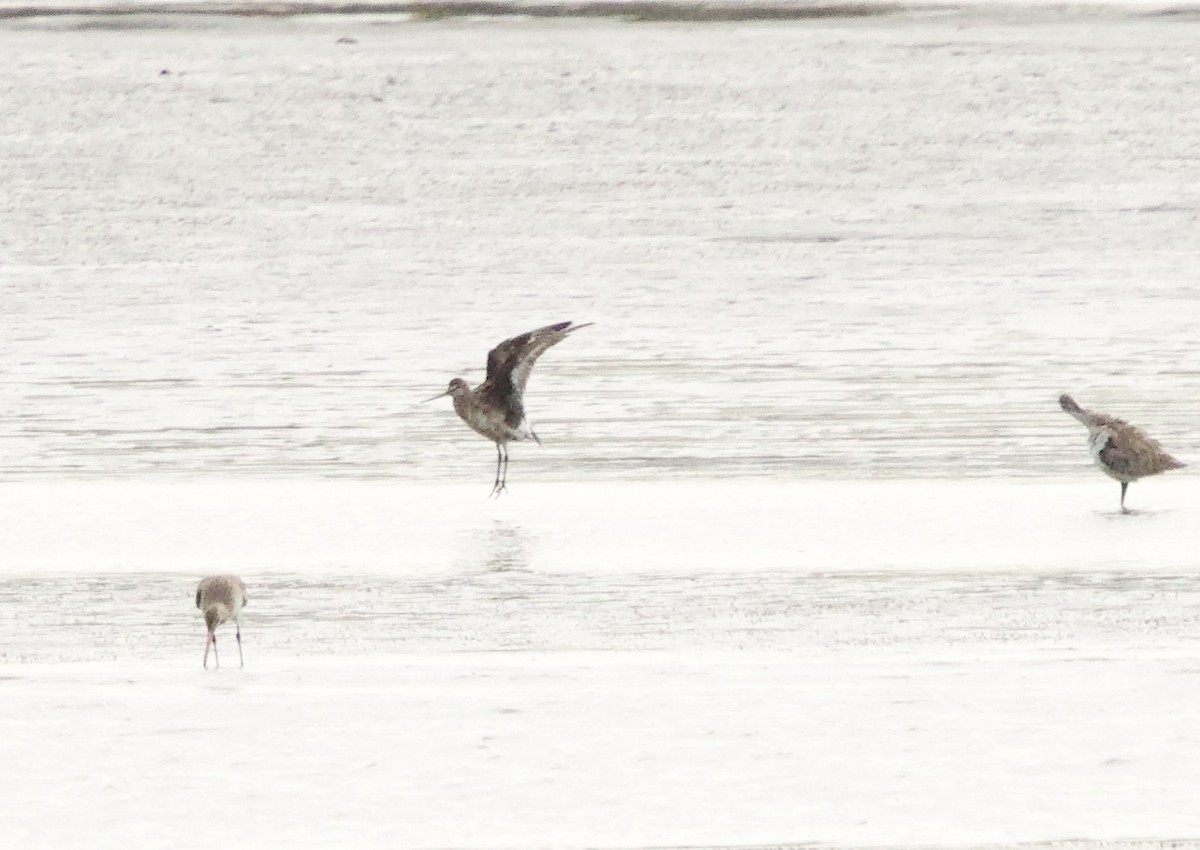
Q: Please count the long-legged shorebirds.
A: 3